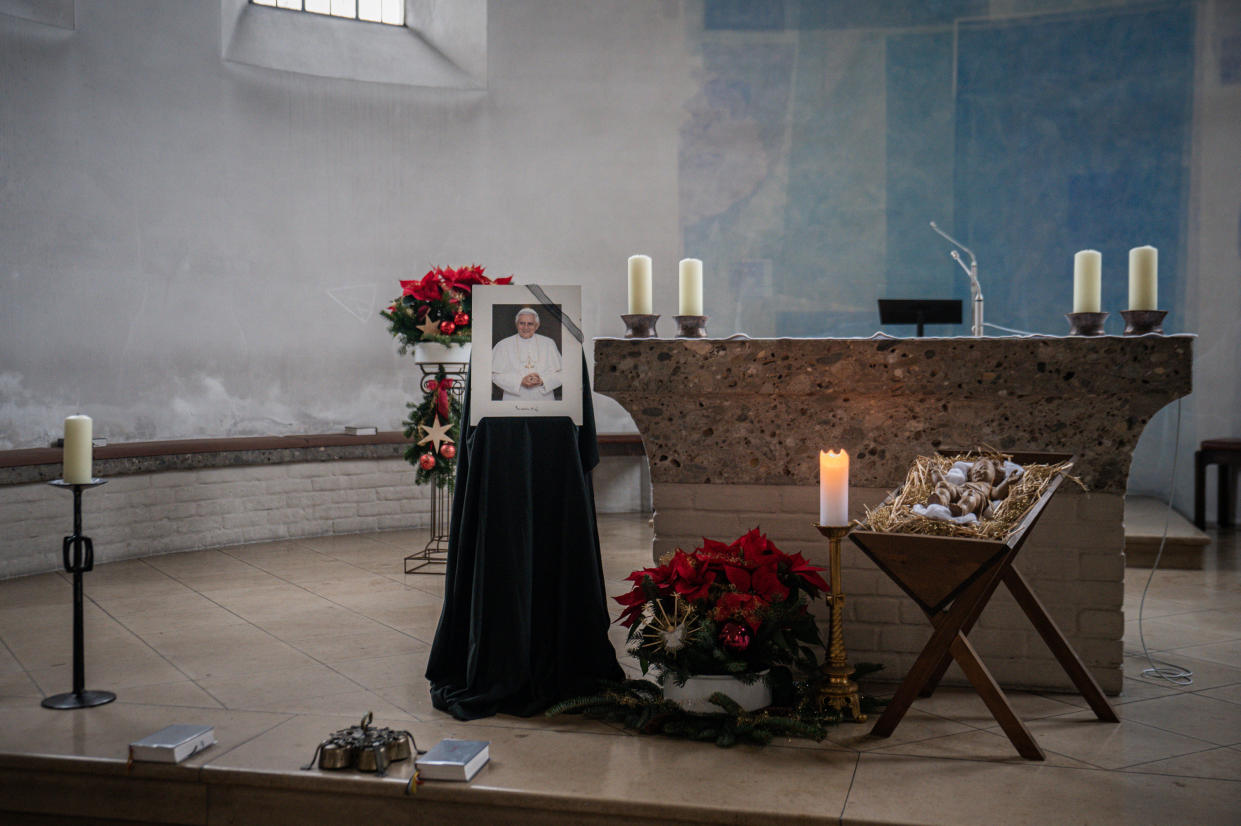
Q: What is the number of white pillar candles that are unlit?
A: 5